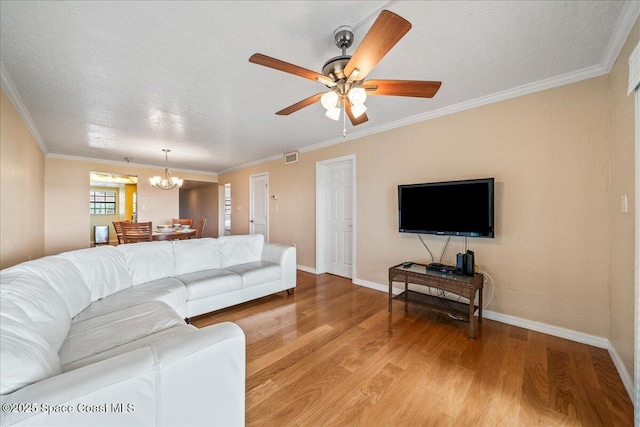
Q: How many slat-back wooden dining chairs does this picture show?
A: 4